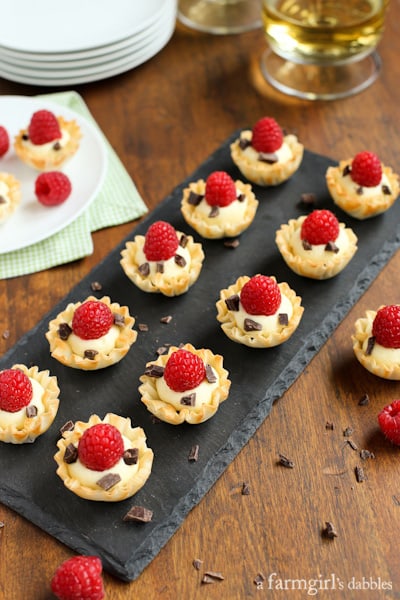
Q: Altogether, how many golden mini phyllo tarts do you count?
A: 13